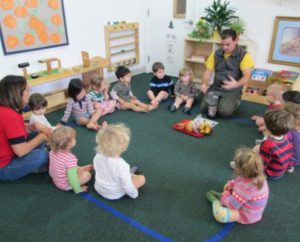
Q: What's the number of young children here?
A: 13